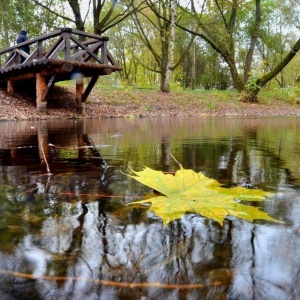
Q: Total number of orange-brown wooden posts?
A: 3